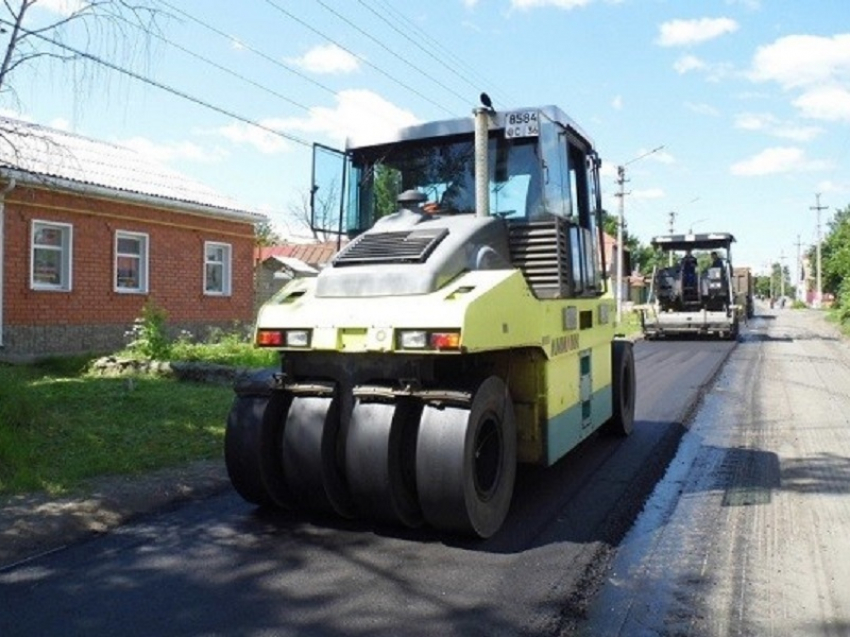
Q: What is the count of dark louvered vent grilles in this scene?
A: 2